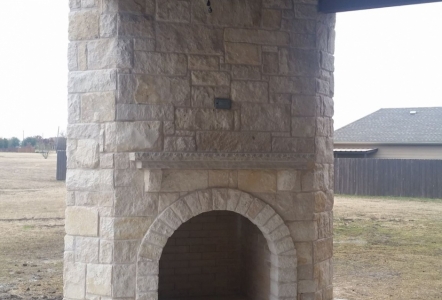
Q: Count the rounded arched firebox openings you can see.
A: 1